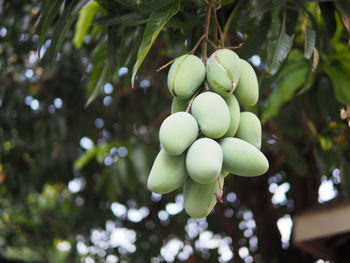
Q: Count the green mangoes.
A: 12